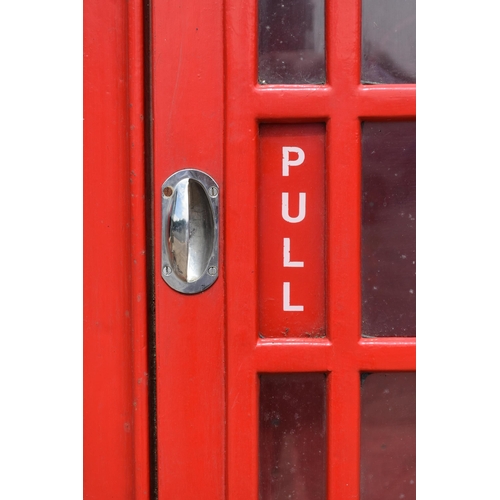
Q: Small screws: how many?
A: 4